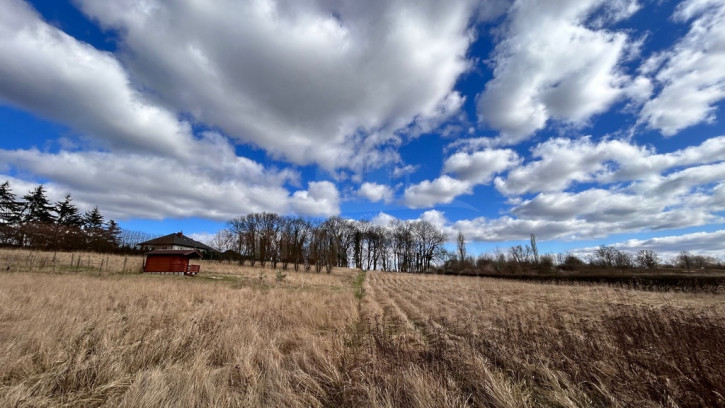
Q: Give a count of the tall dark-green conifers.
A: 5